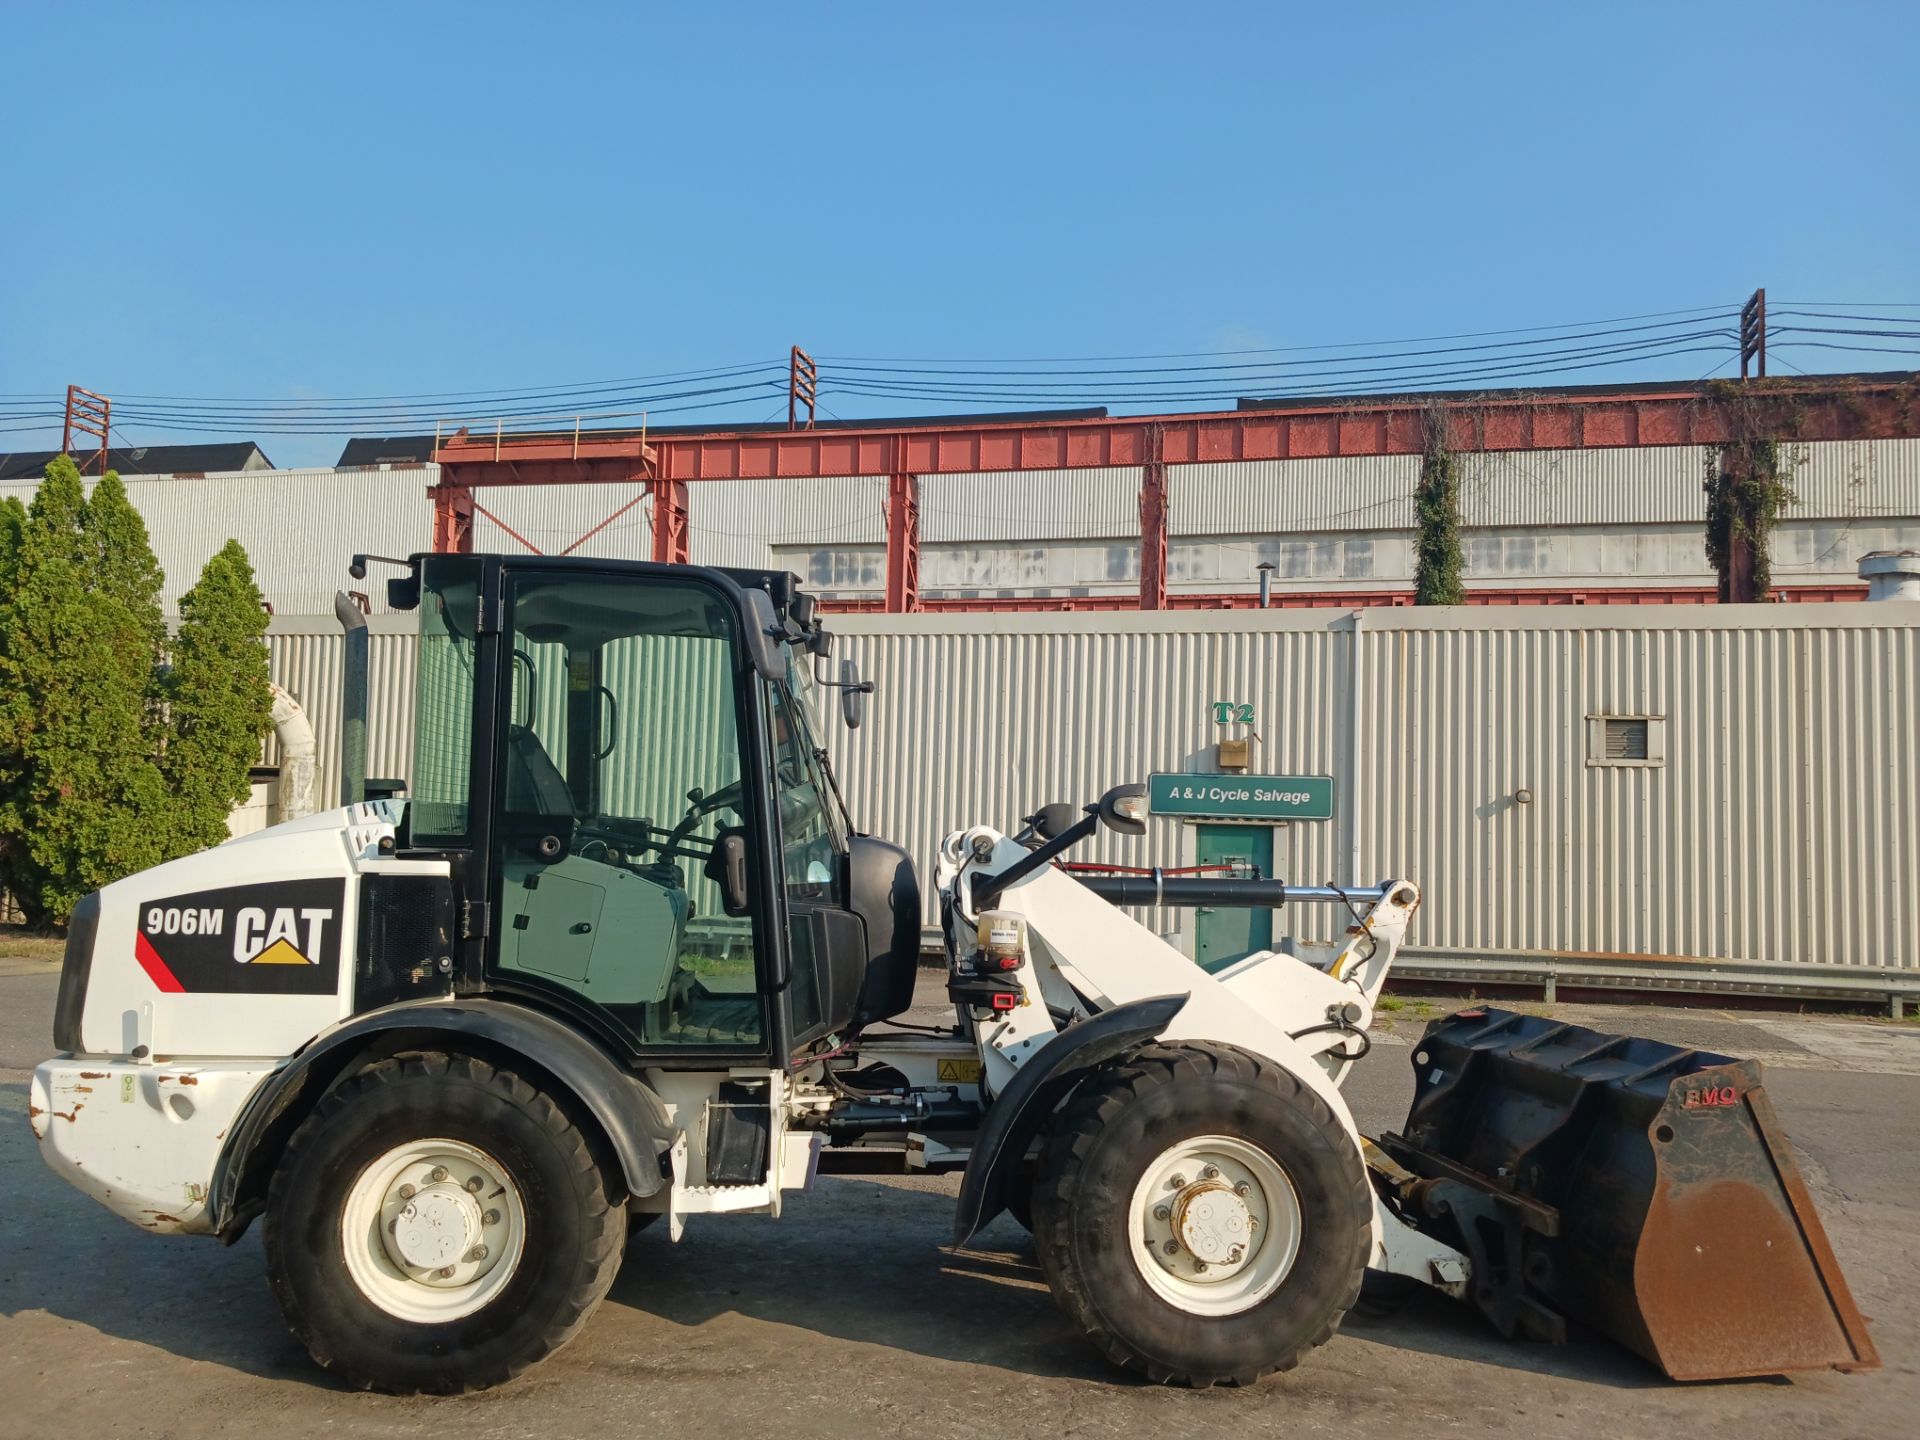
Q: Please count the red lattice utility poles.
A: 3